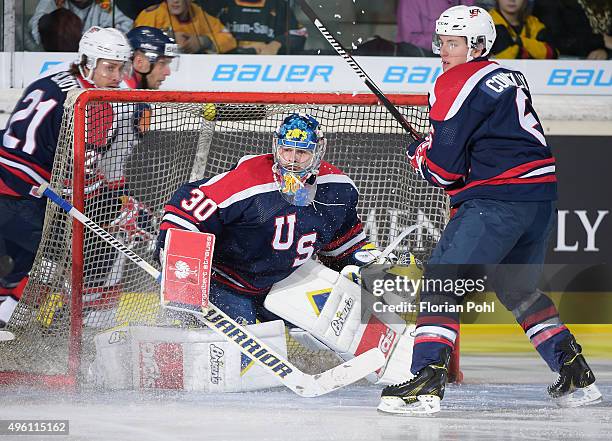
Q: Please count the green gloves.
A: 0